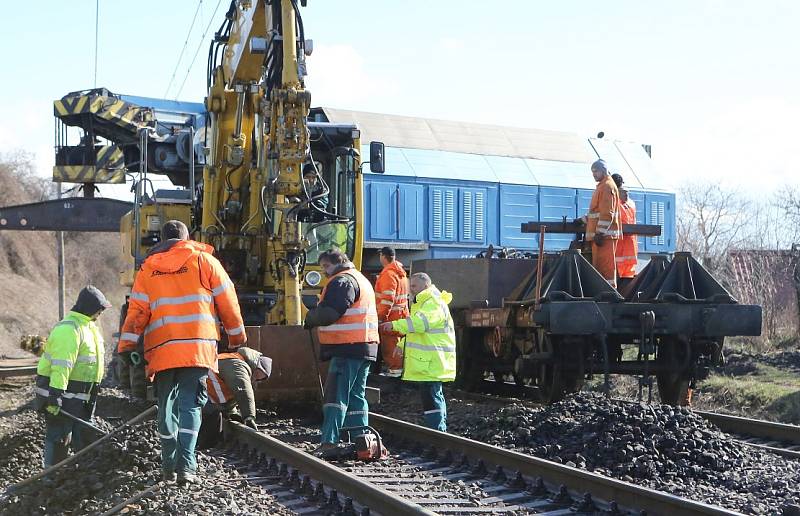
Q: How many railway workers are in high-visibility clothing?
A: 8